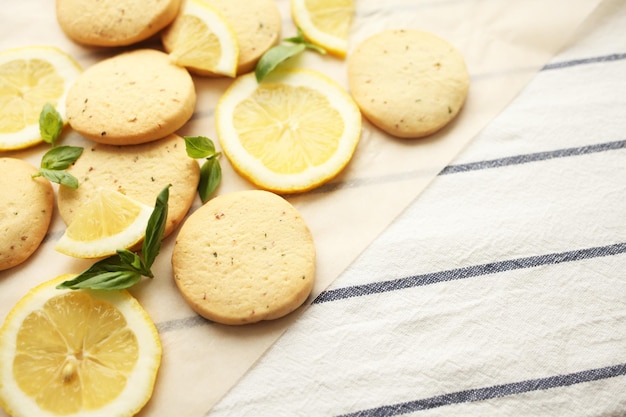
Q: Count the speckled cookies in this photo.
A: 7